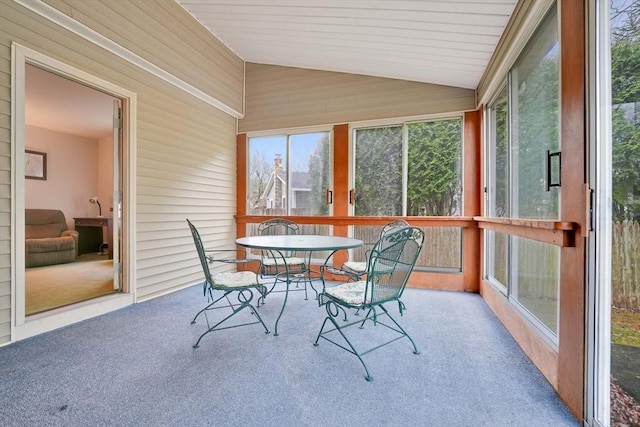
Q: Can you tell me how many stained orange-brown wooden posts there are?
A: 4